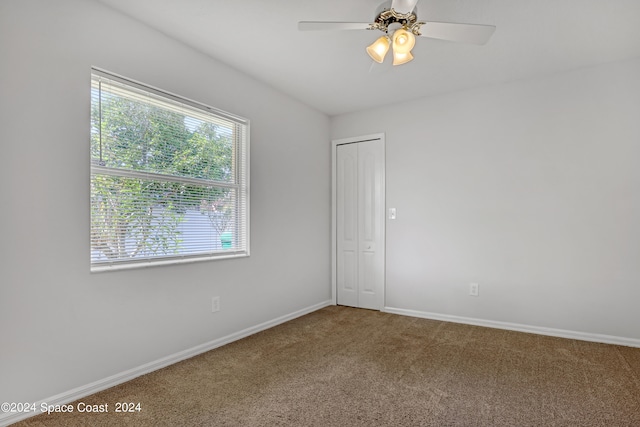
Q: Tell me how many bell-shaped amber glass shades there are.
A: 3